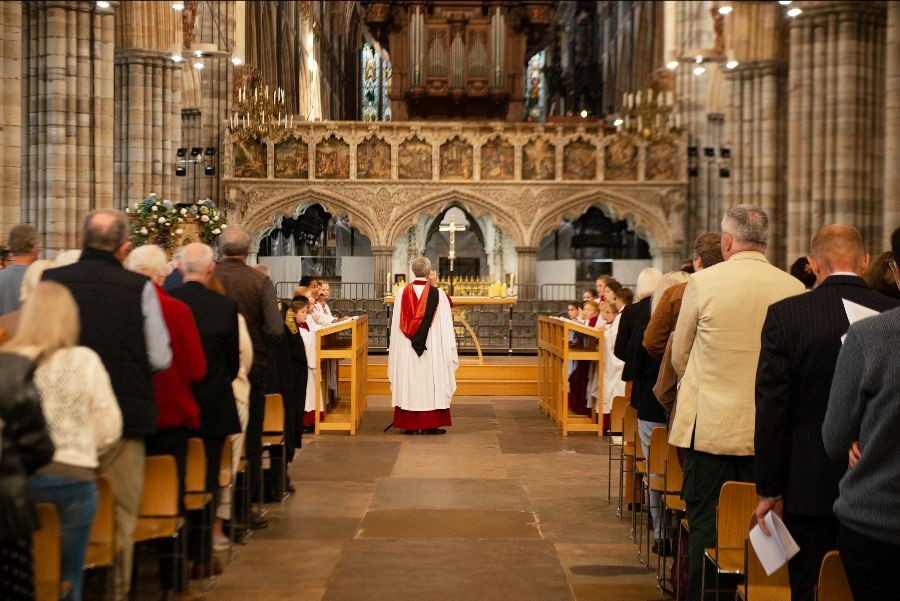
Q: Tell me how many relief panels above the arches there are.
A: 11